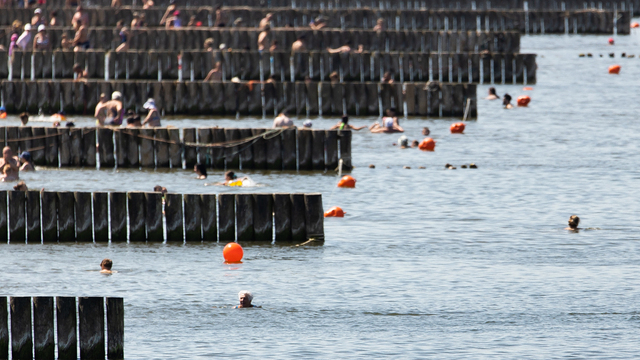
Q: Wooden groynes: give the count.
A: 8